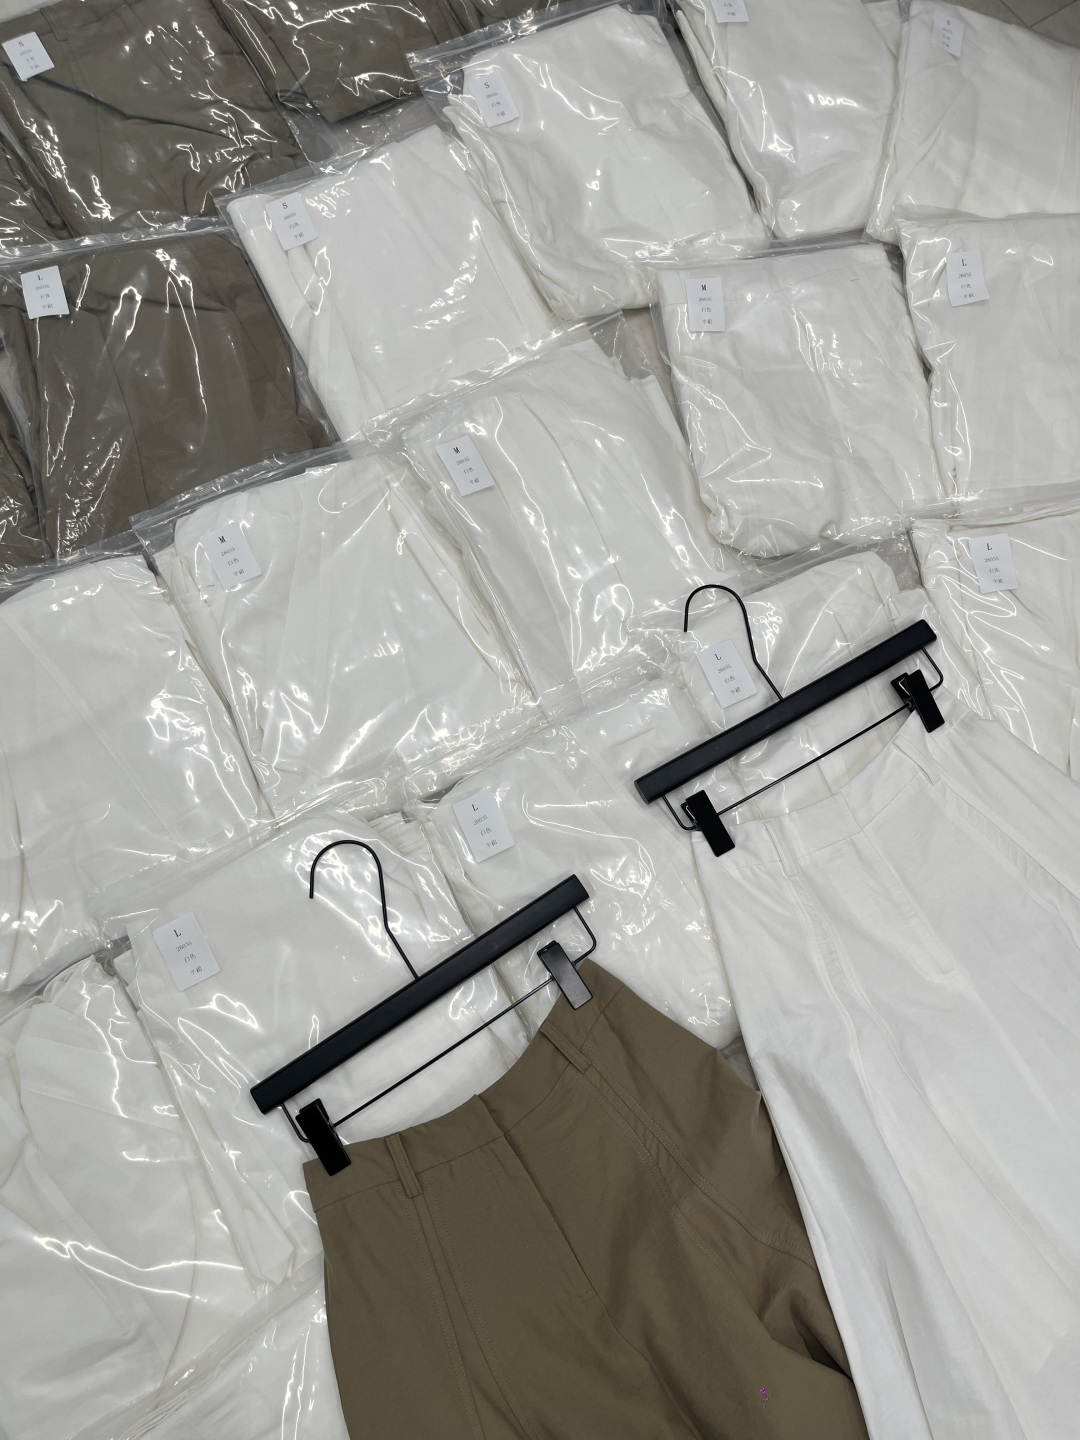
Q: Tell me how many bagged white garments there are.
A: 15